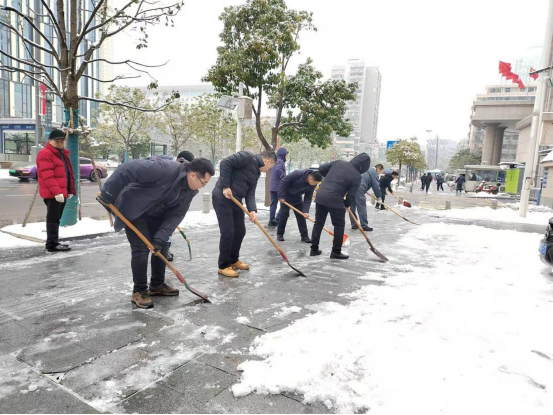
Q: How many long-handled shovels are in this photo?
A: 7